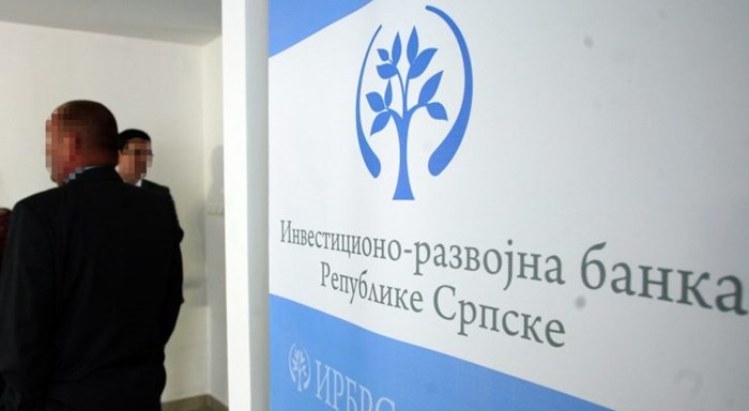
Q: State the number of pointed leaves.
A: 10